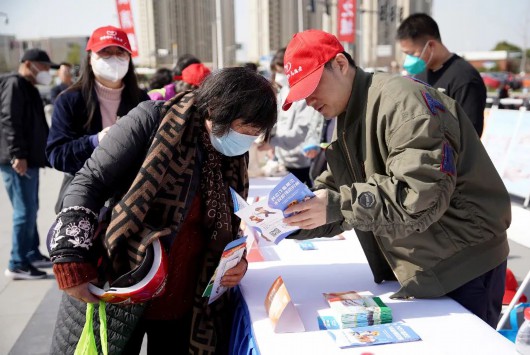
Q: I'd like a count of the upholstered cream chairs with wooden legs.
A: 0